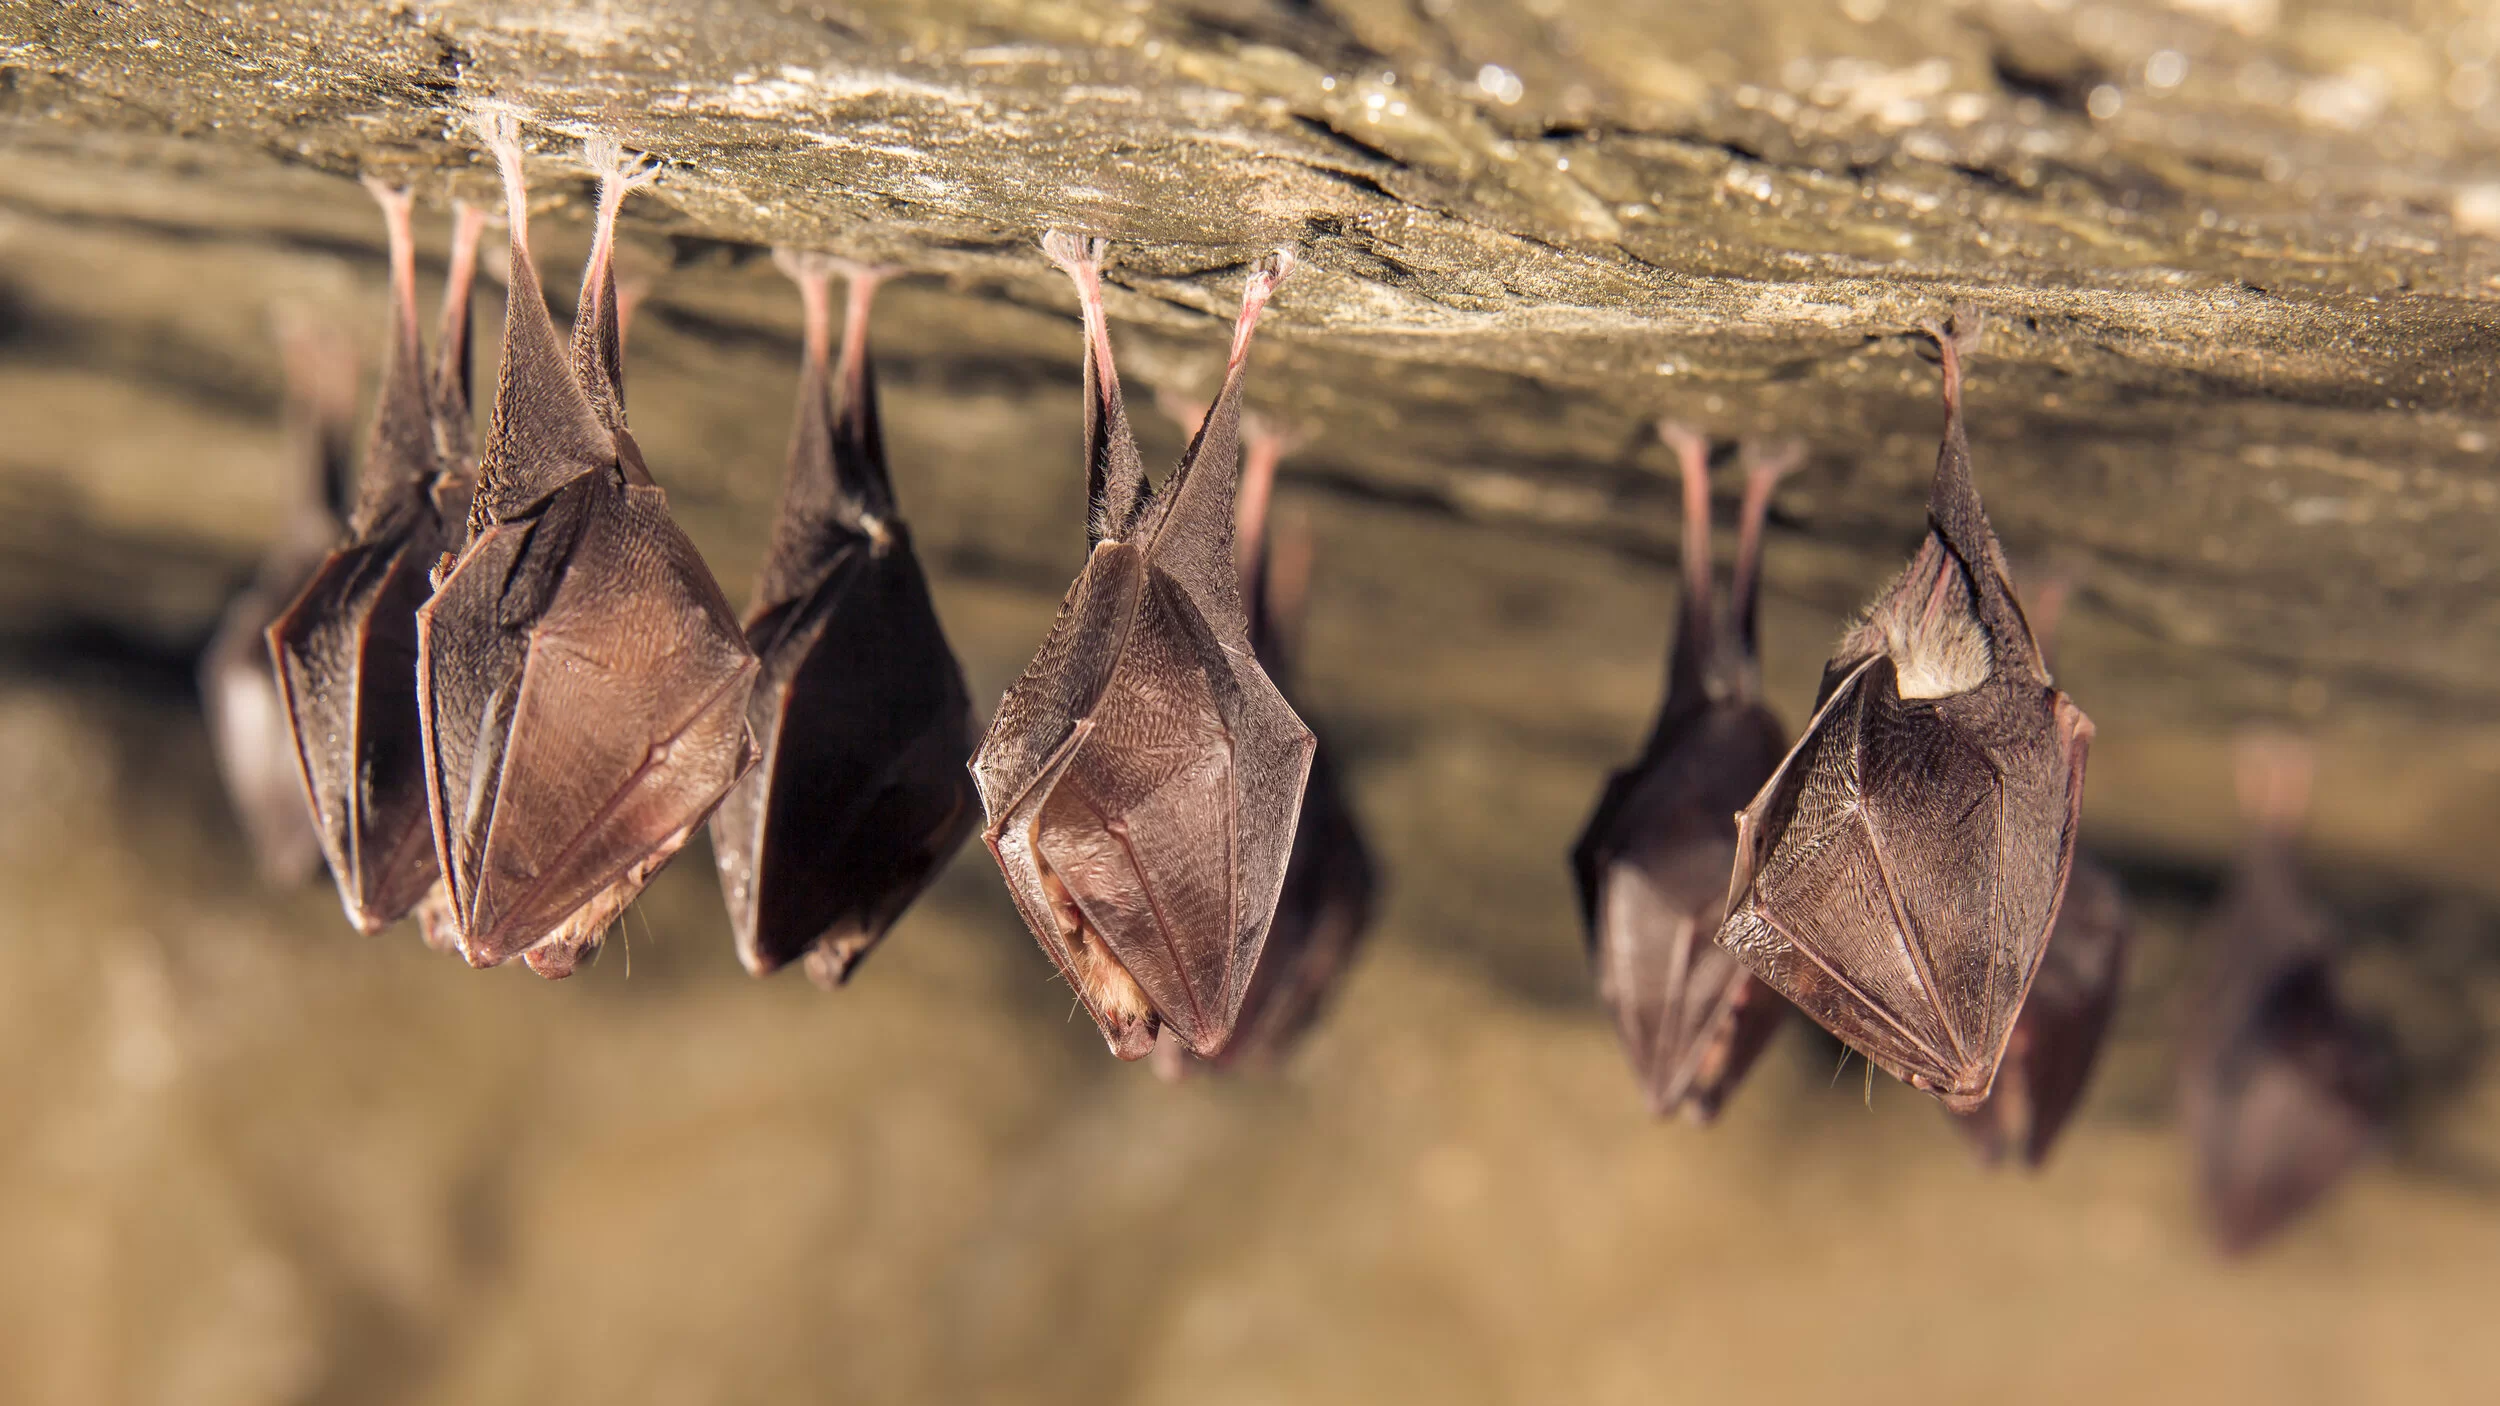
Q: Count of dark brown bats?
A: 10